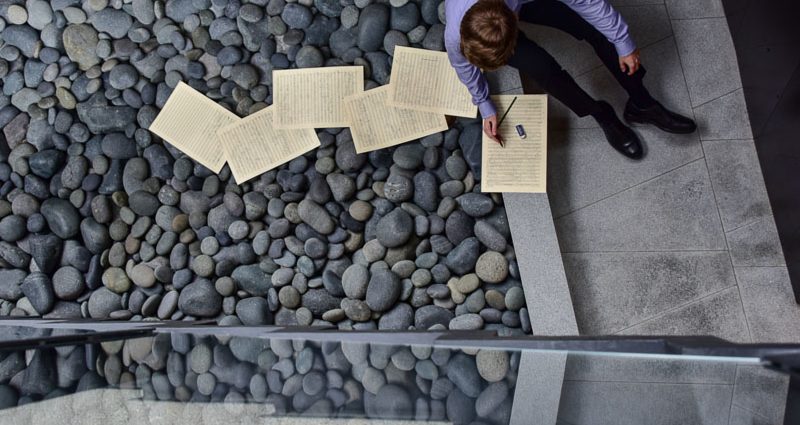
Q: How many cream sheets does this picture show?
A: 6